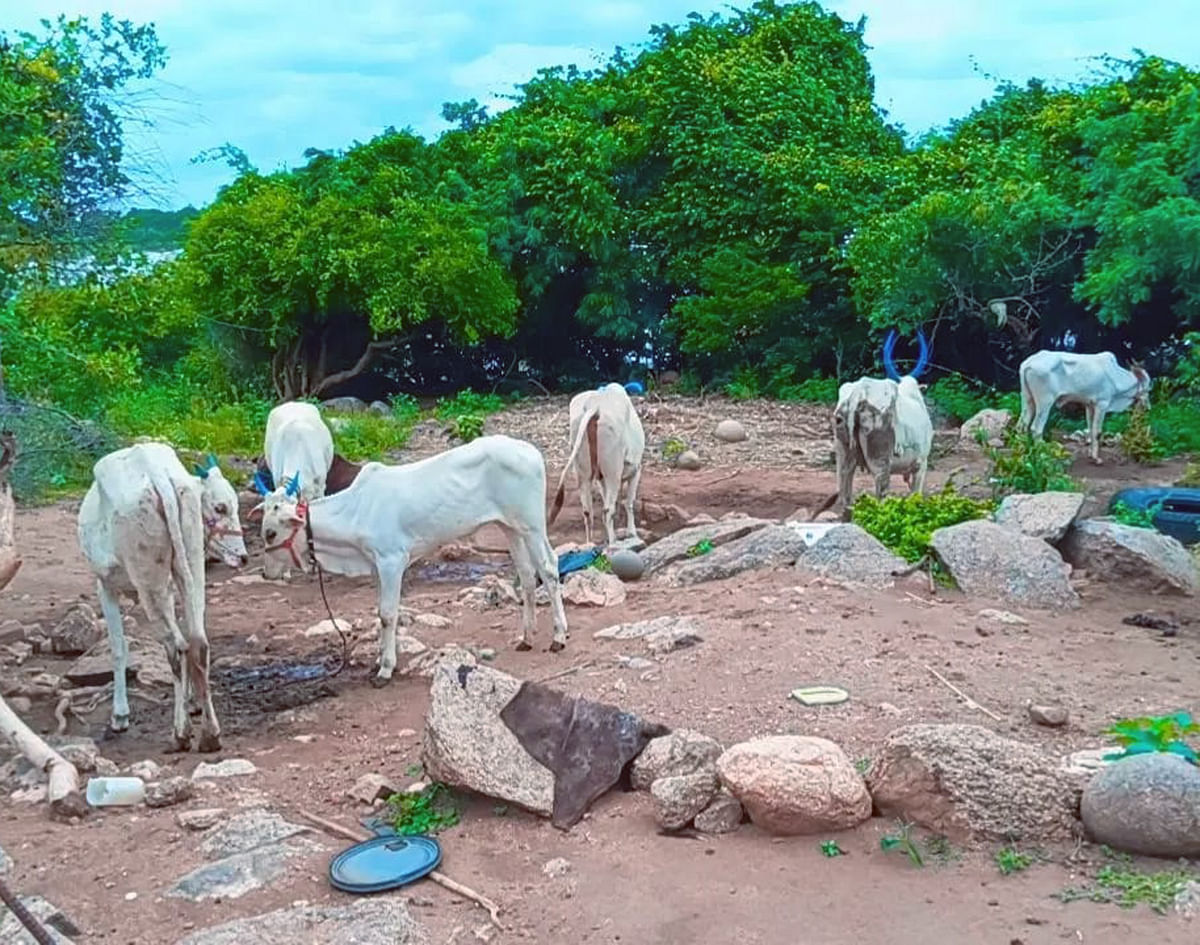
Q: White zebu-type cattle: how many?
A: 6